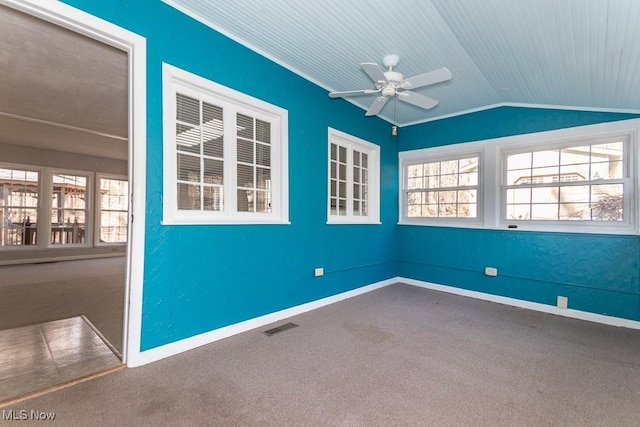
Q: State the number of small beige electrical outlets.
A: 3